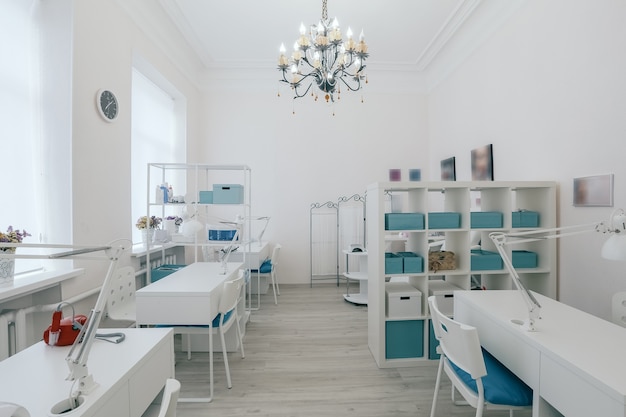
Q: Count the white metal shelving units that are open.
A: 1